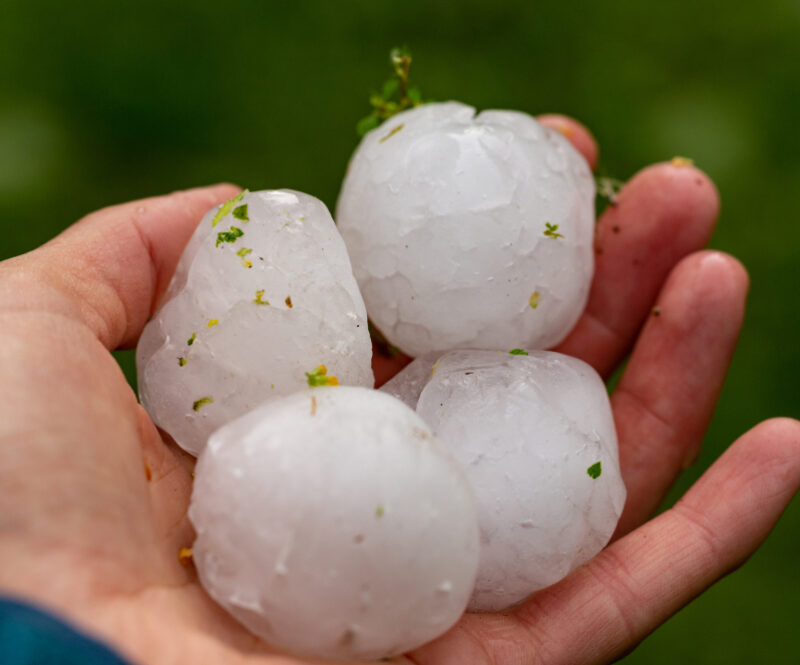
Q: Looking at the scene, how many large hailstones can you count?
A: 4